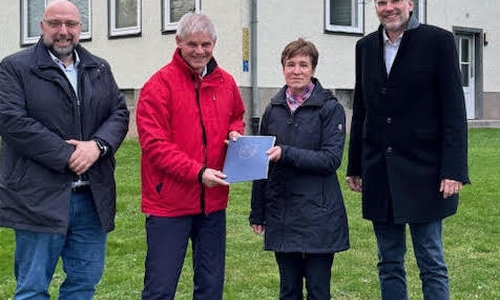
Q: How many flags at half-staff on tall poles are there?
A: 0